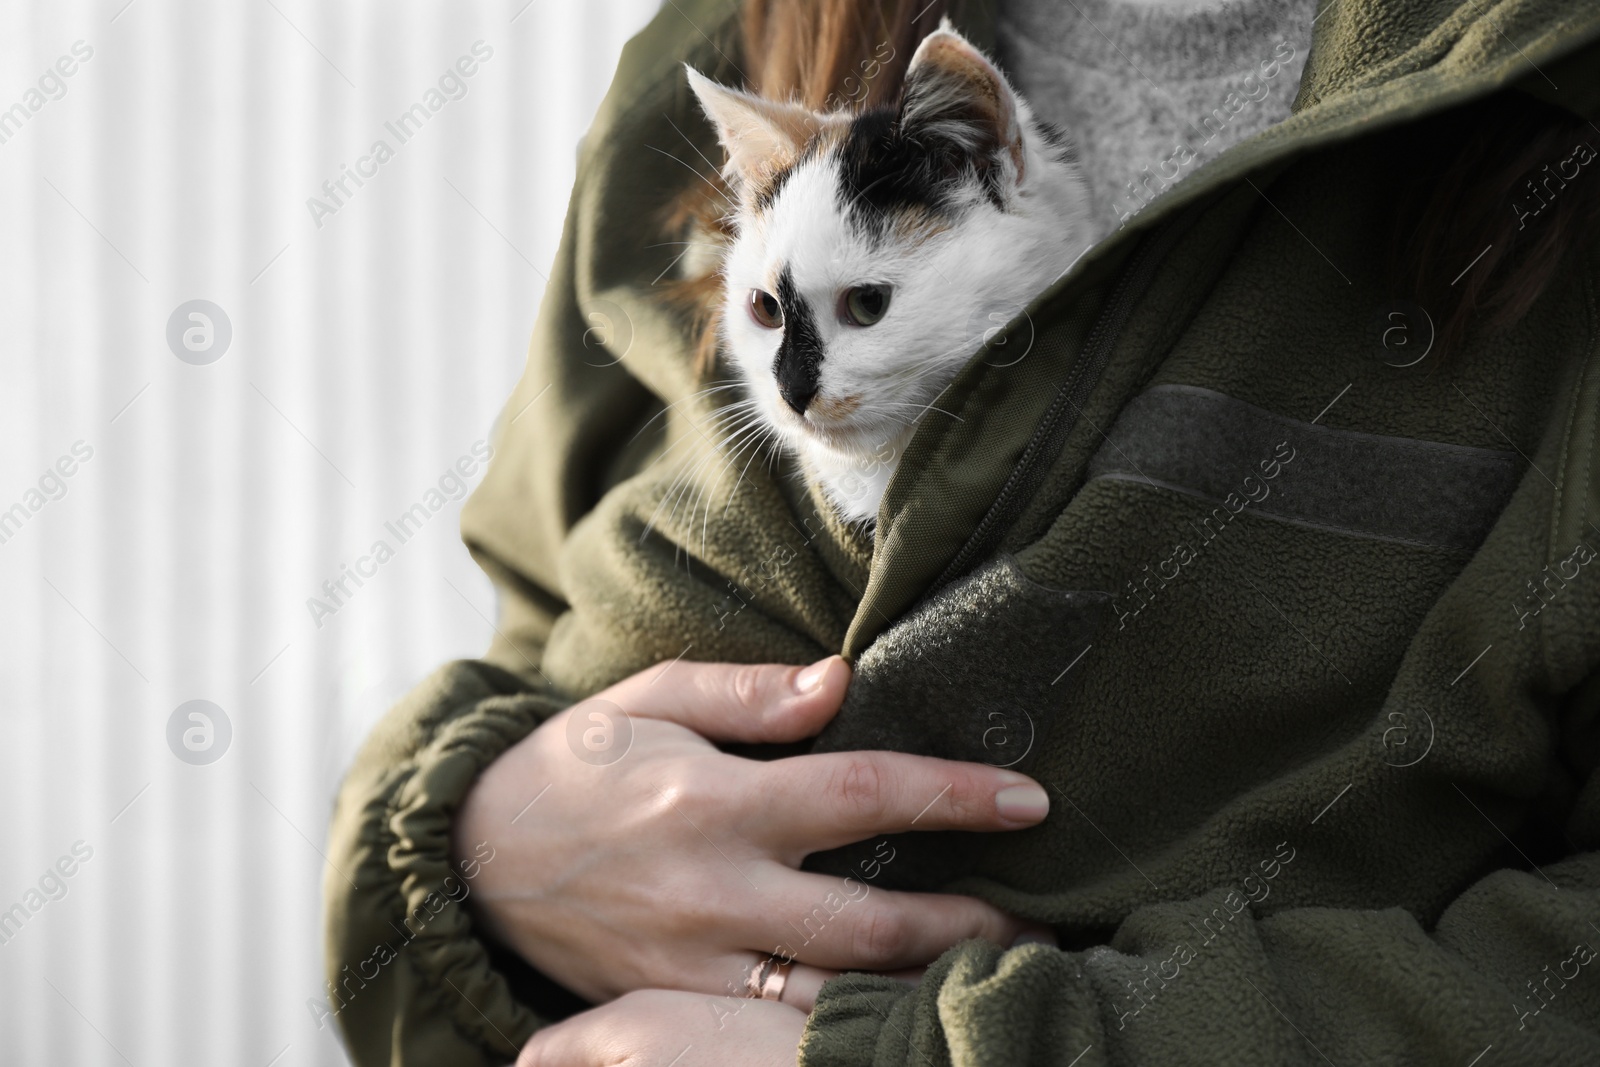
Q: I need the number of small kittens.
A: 1